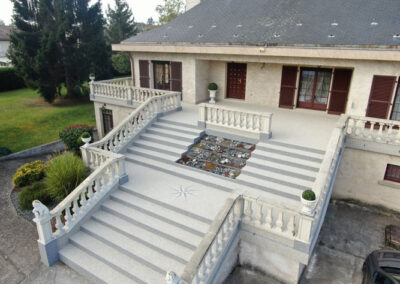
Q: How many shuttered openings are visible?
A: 3